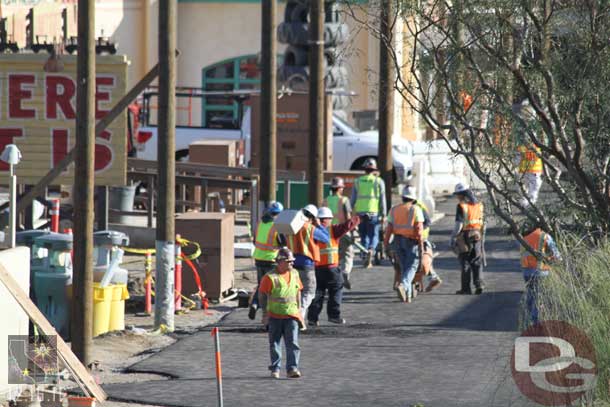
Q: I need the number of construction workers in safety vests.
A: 11